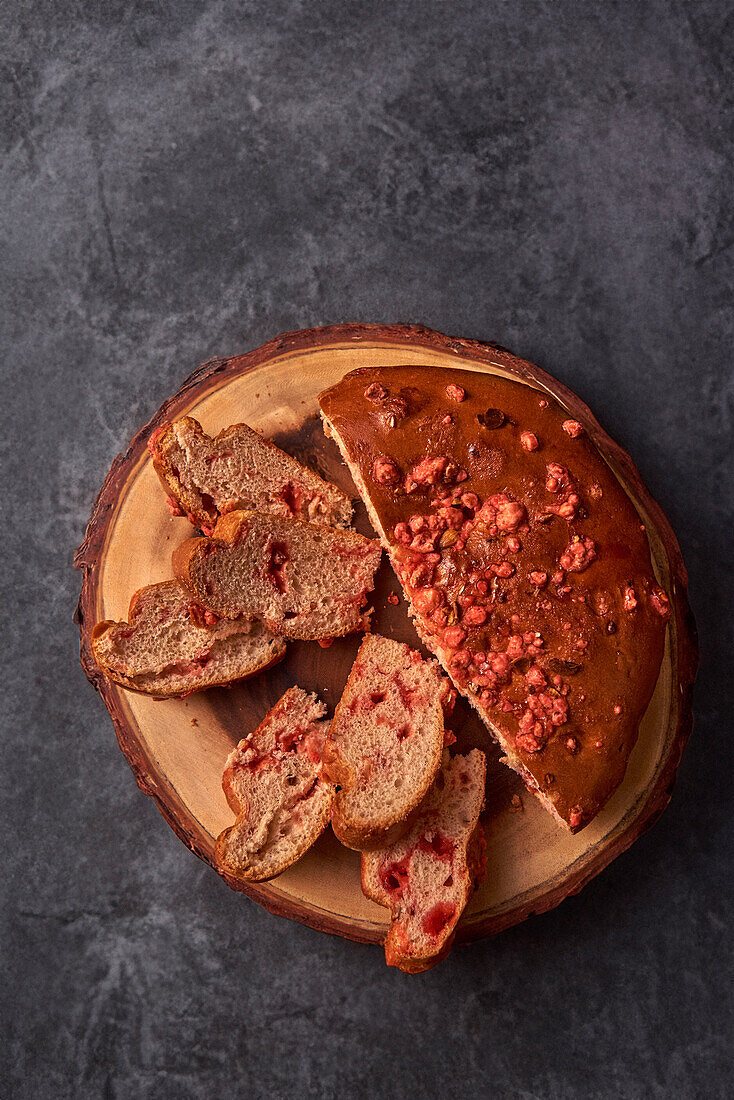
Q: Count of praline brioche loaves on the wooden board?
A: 1